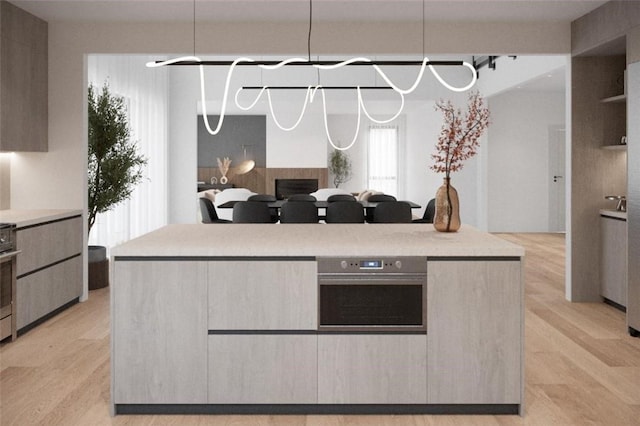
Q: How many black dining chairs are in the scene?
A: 10